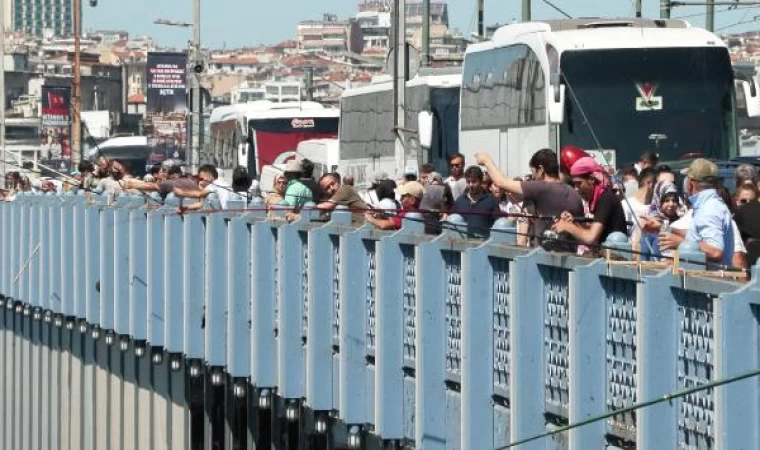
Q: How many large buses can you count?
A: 3